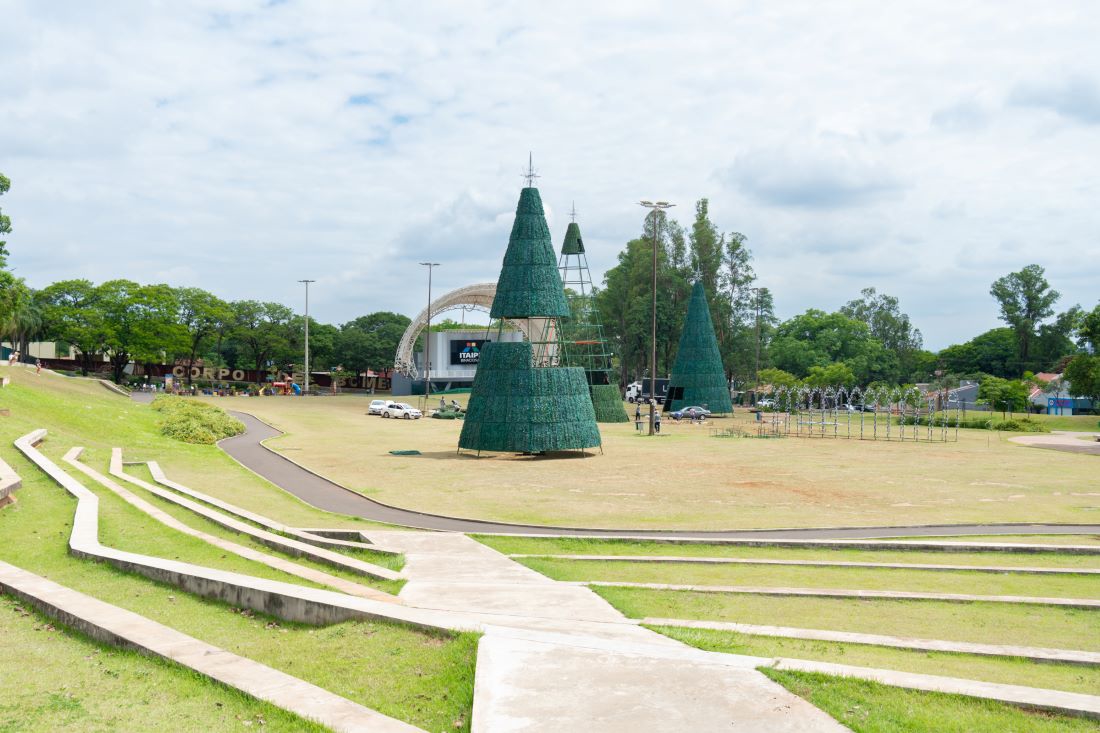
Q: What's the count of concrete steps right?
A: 5